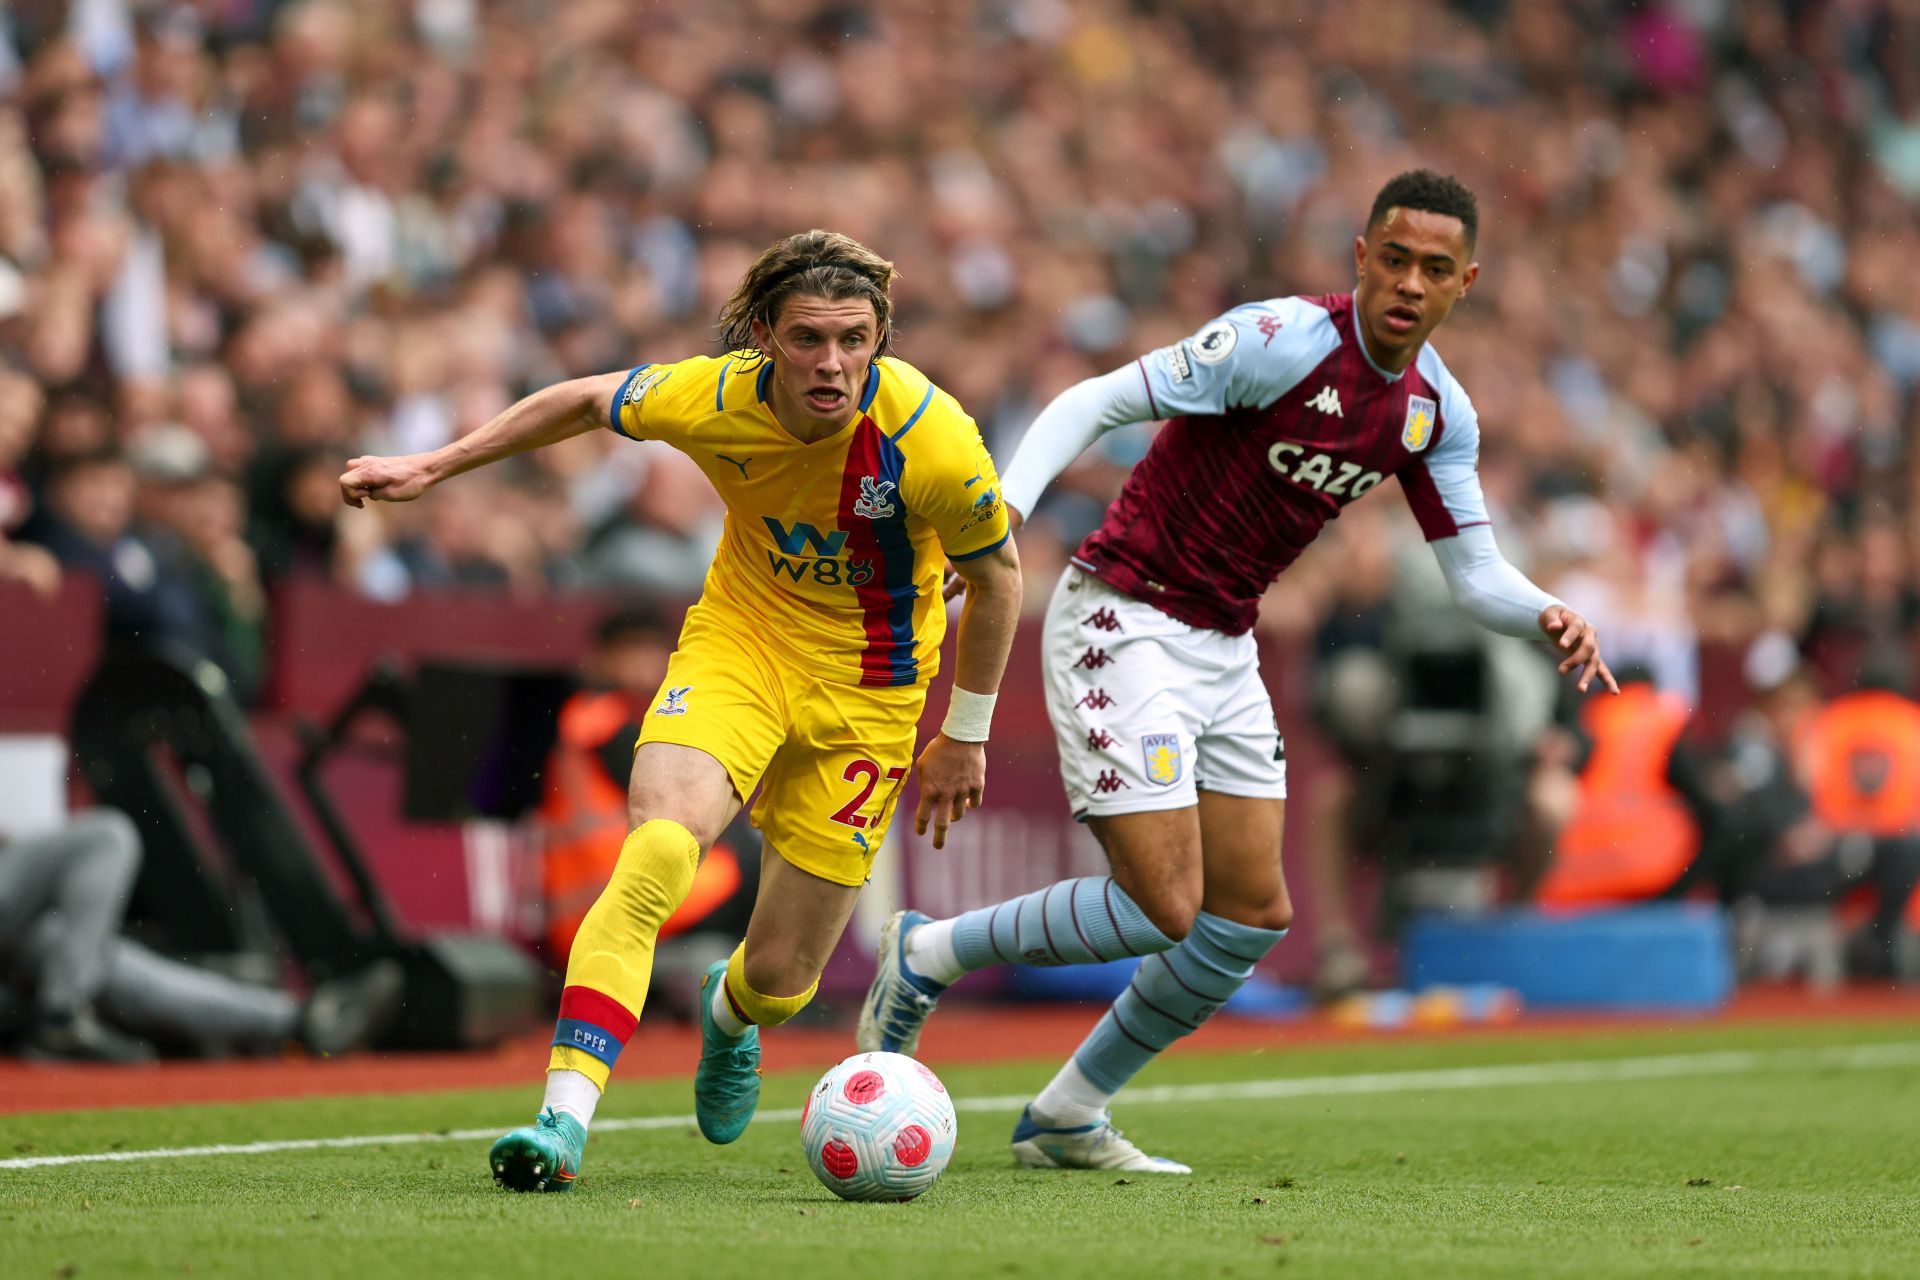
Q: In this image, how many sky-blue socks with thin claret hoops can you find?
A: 2